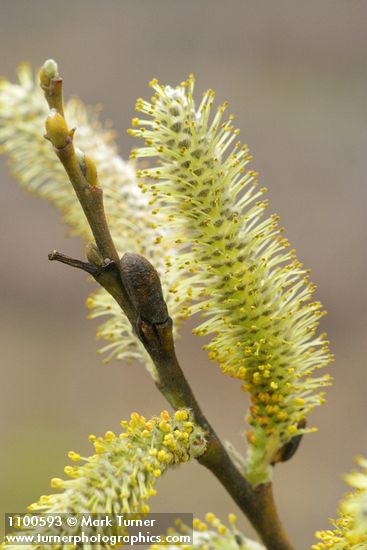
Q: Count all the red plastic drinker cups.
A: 0